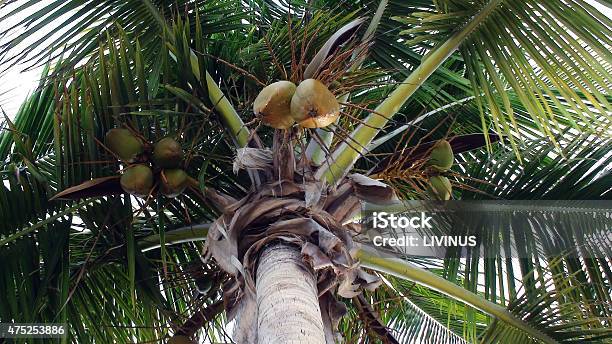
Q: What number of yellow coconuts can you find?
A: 2